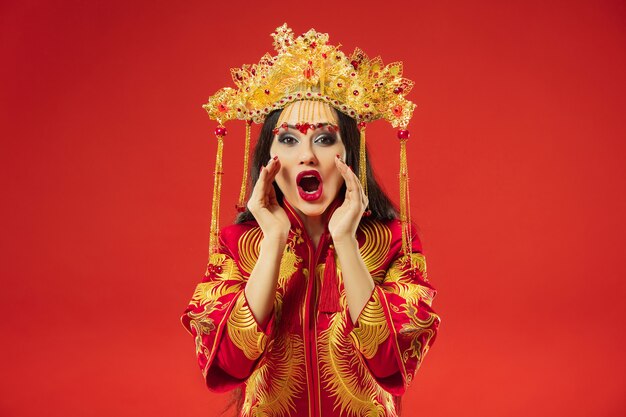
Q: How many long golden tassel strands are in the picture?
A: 4